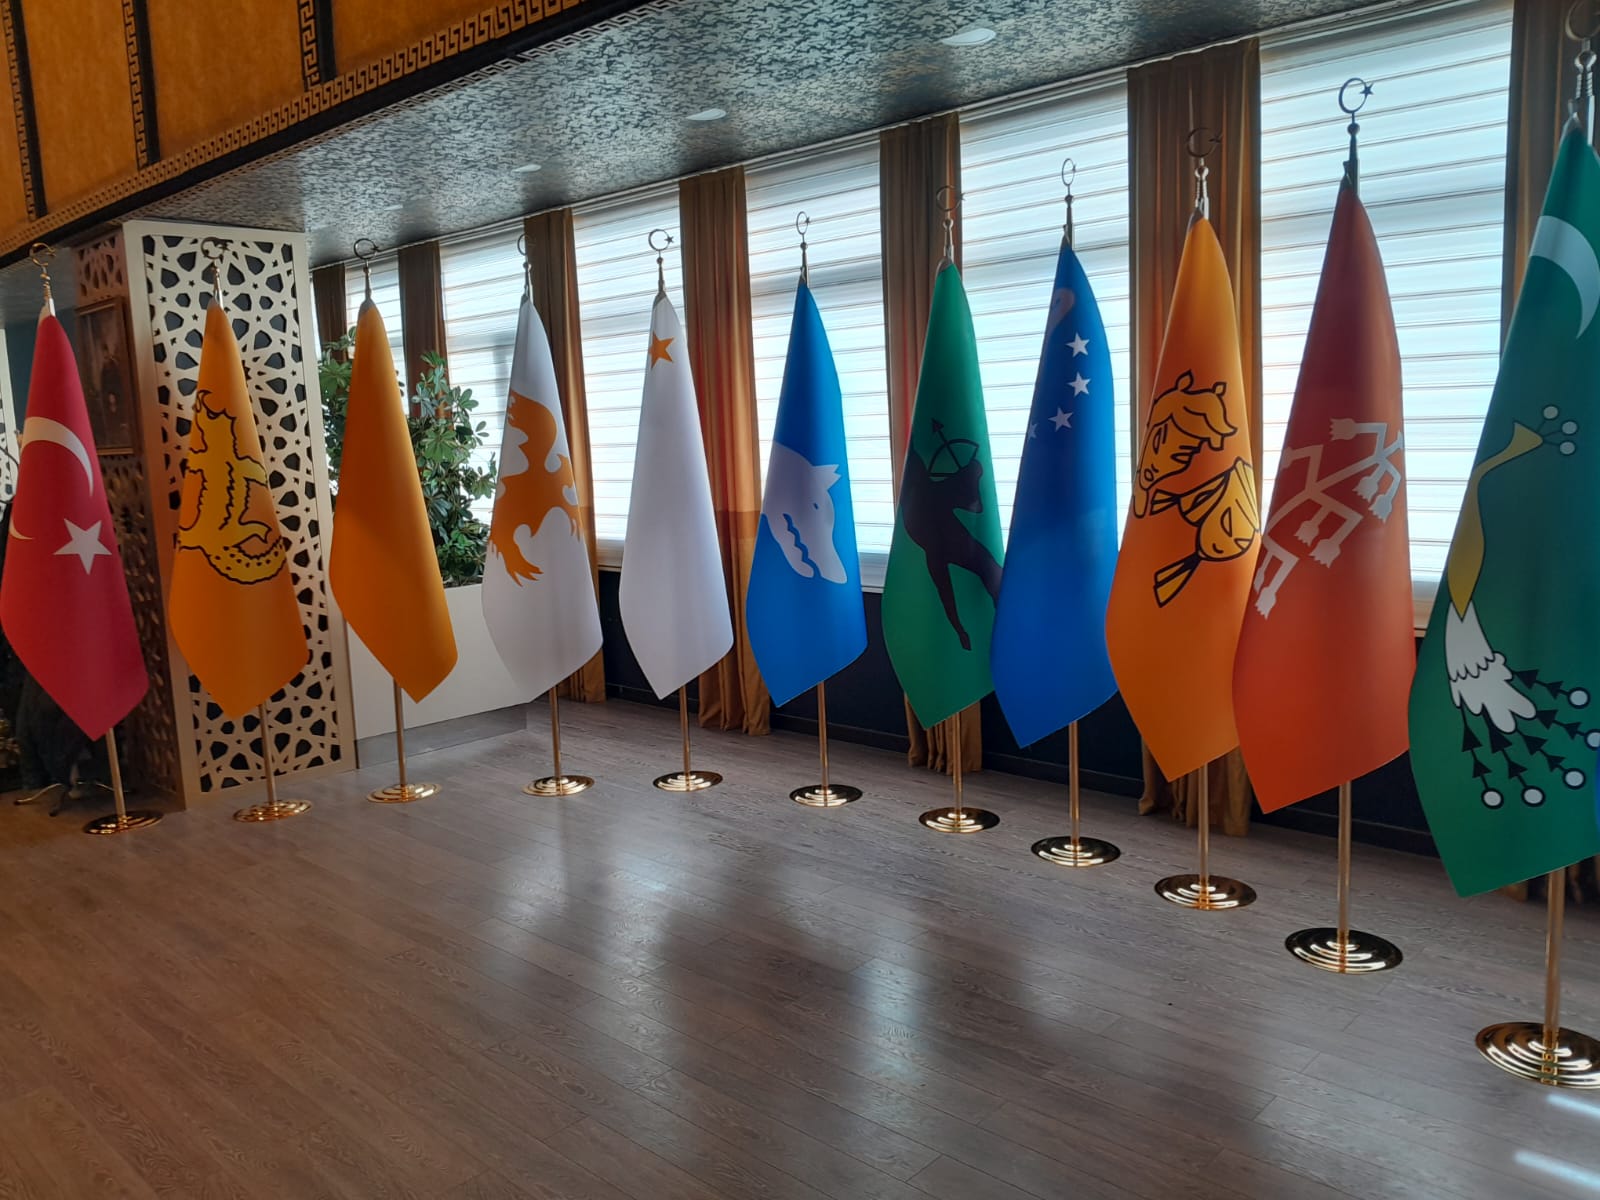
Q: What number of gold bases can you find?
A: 11